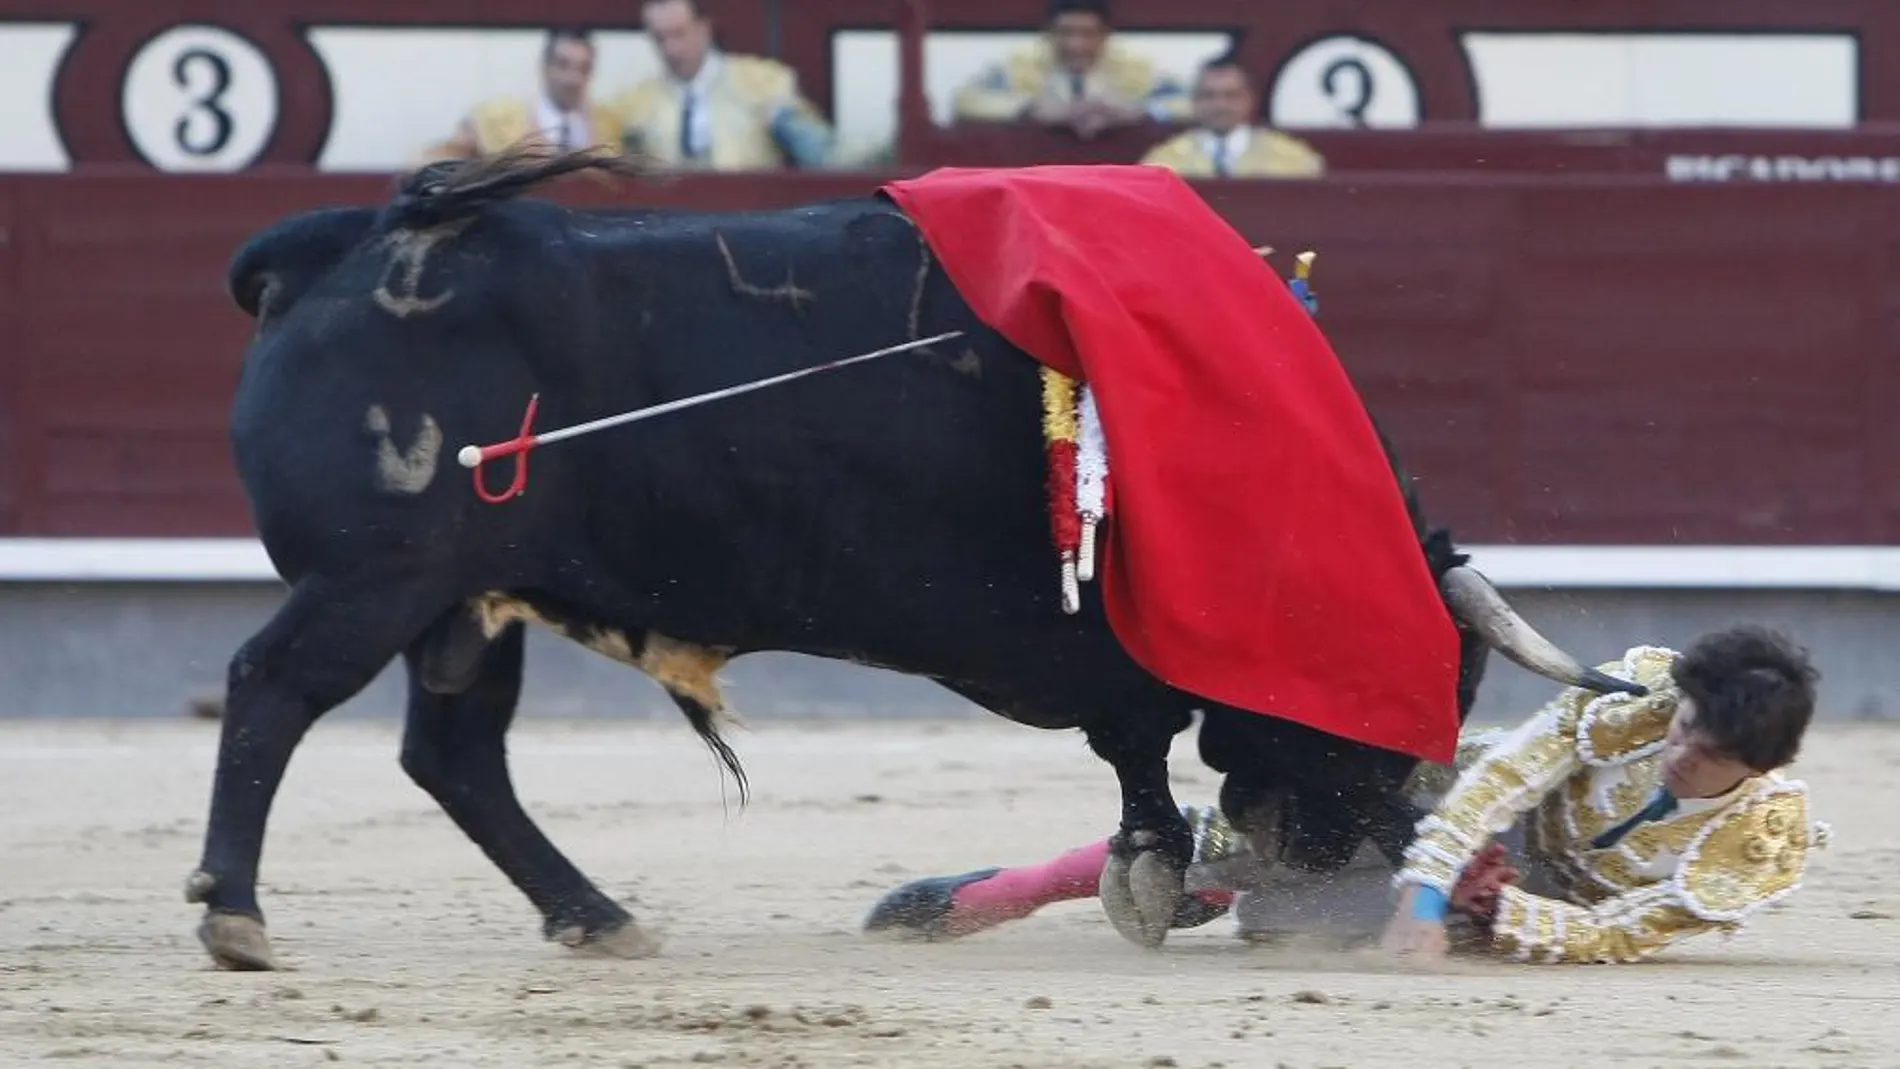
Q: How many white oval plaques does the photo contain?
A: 2